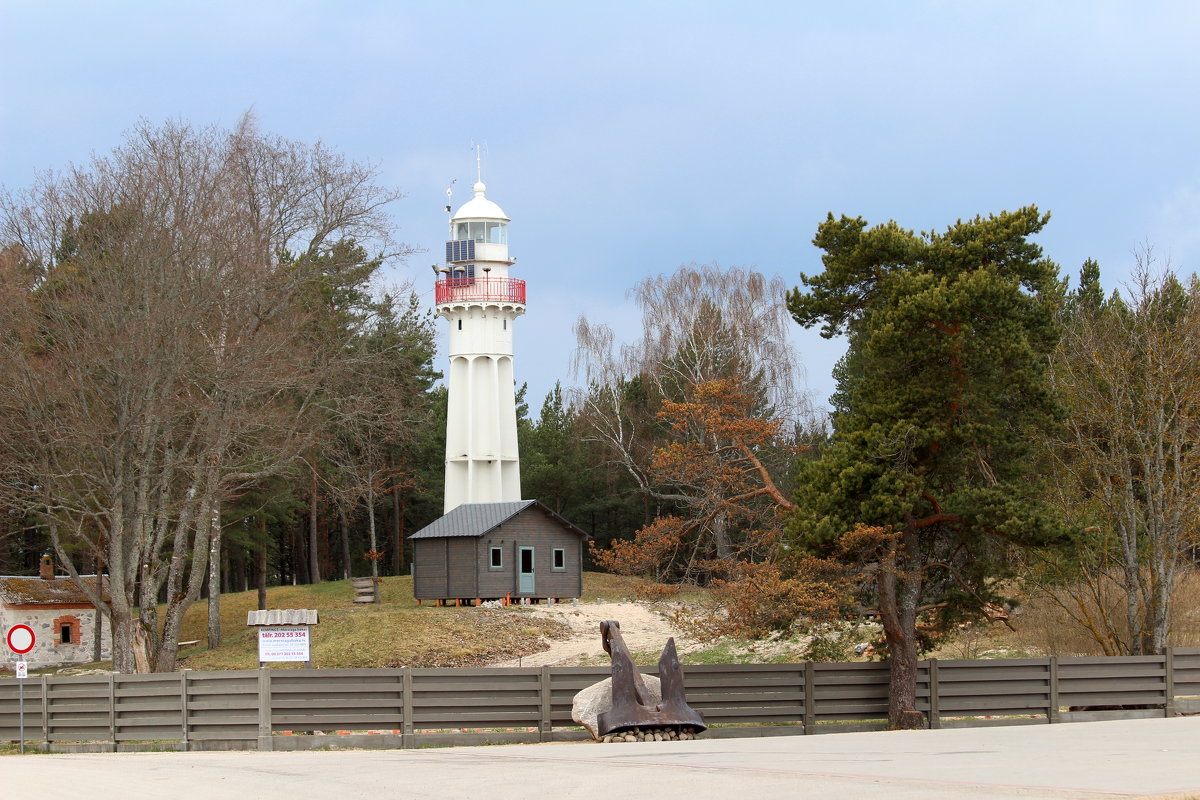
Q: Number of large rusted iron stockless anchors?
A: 1